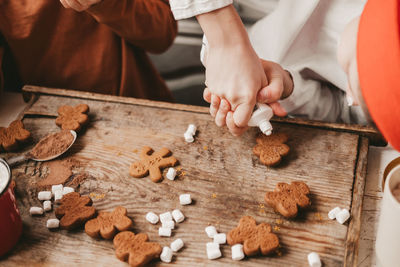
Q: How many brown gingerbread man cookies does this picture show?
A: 9